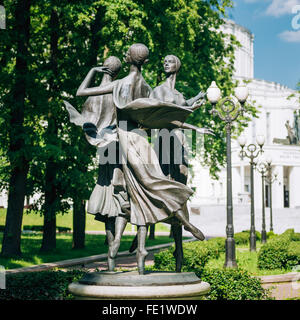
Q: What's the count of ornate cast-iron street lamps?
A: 4